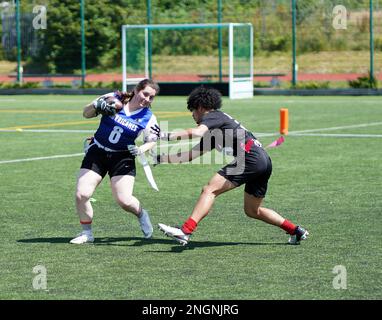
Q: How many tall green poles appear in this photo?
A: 6